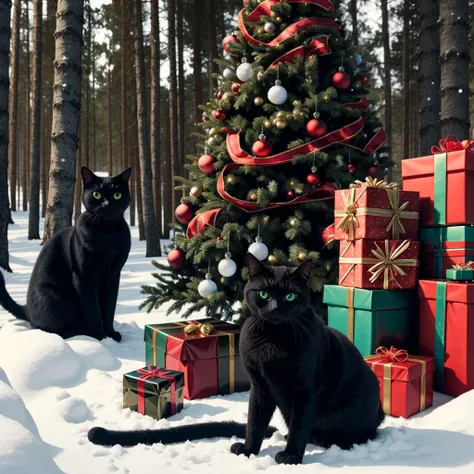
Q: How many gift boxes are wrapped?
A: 10